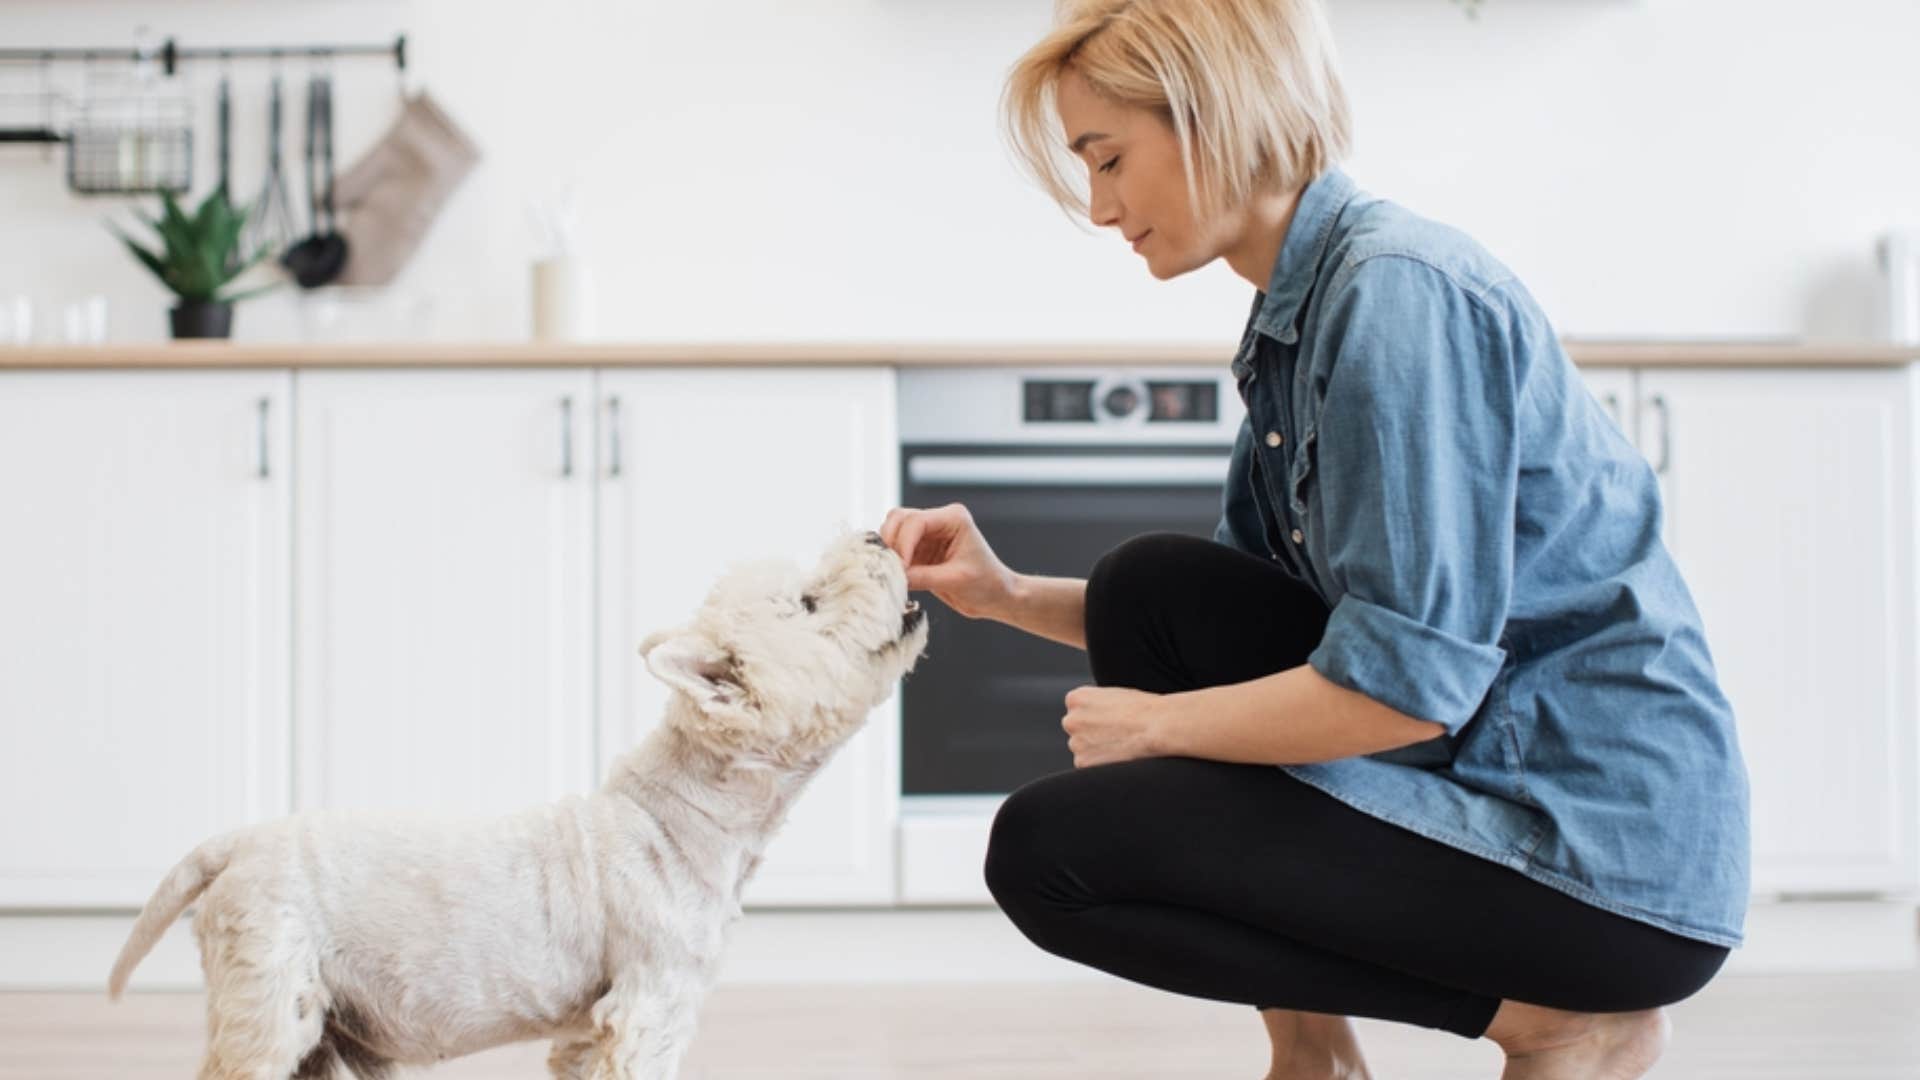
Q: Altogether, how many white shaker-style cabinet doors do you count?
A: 5